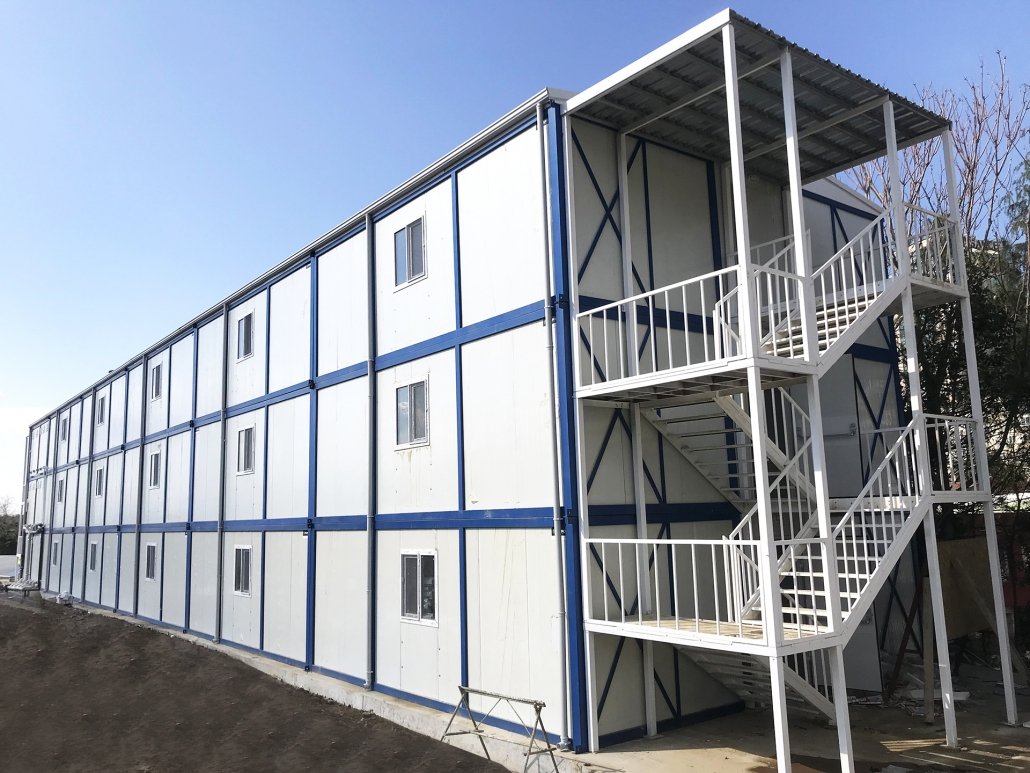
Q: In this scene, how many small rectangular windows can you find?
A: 15